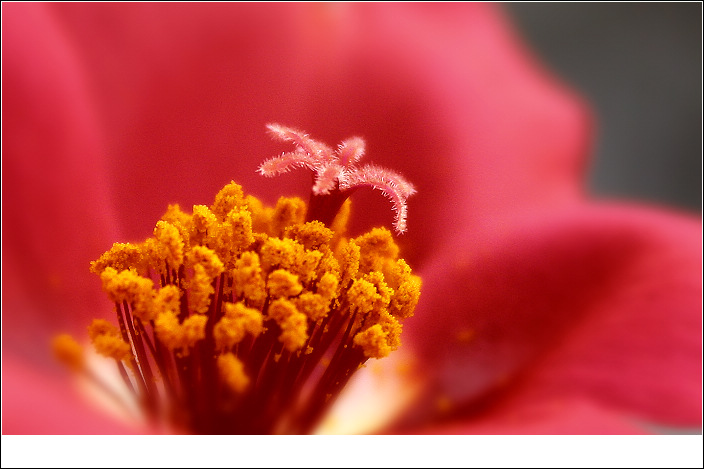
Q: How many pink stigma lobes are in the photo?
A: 6